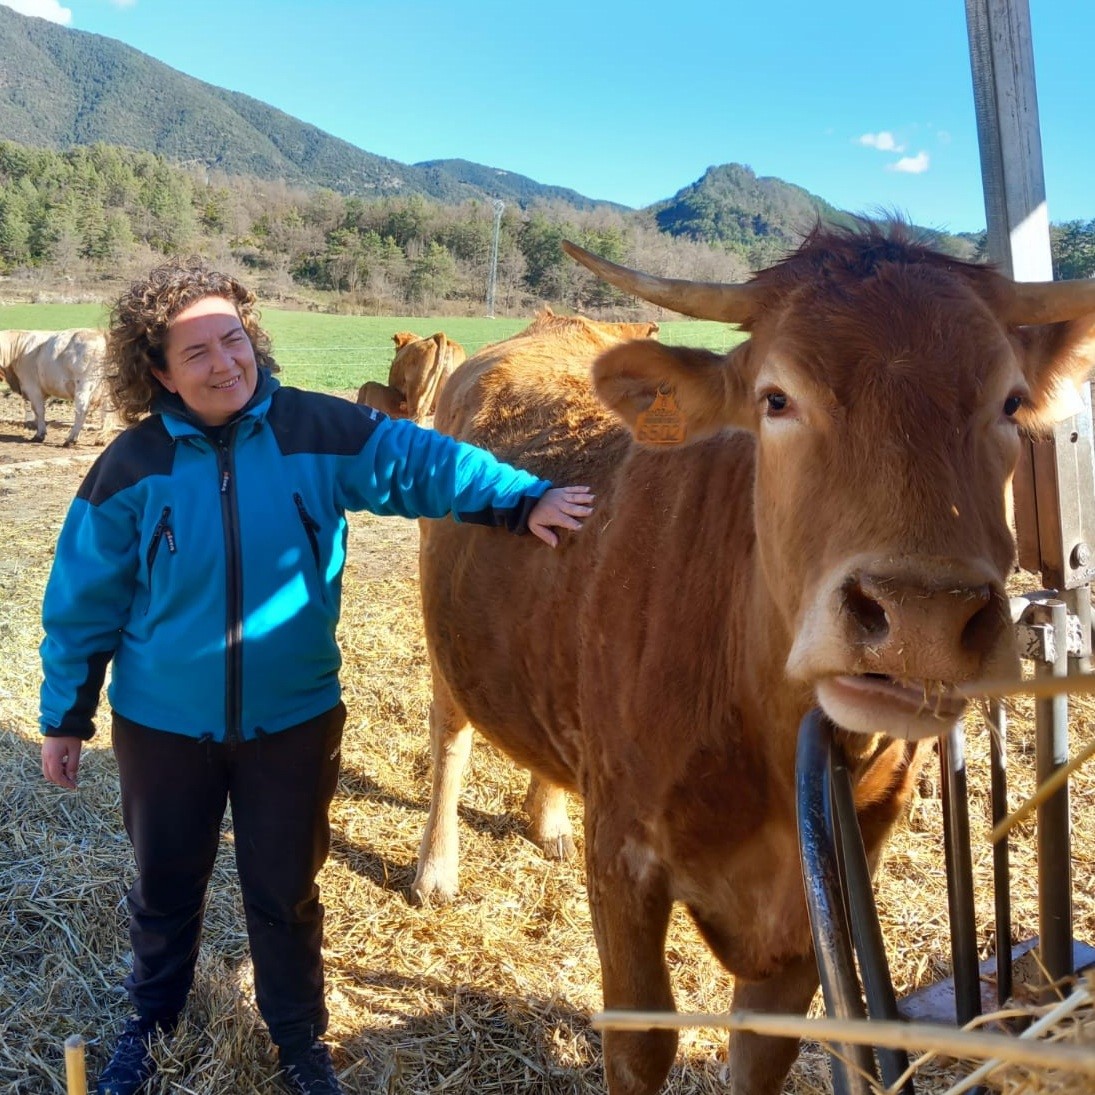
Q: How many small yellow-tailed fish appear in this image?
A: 0